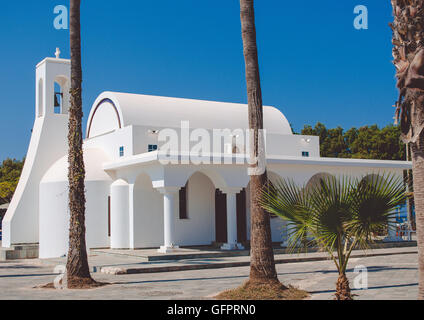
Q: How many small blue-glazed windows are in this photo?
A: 3